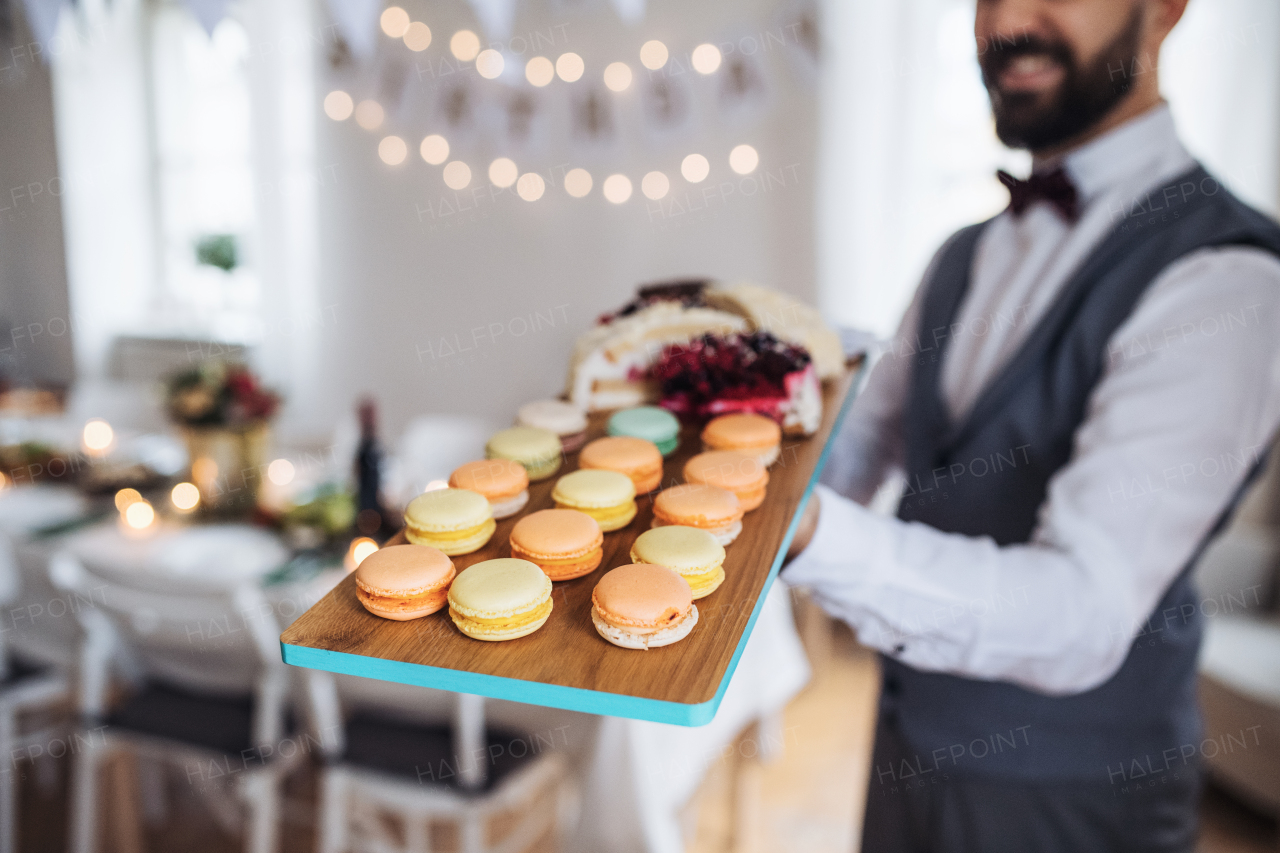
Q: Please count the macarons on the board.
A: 15